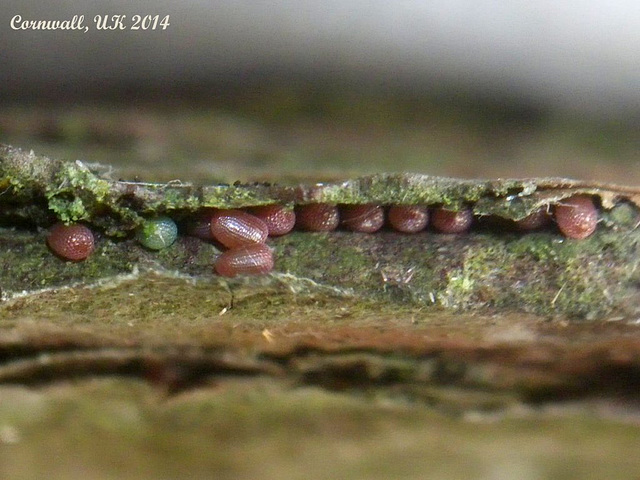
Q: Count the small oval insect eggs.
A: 12